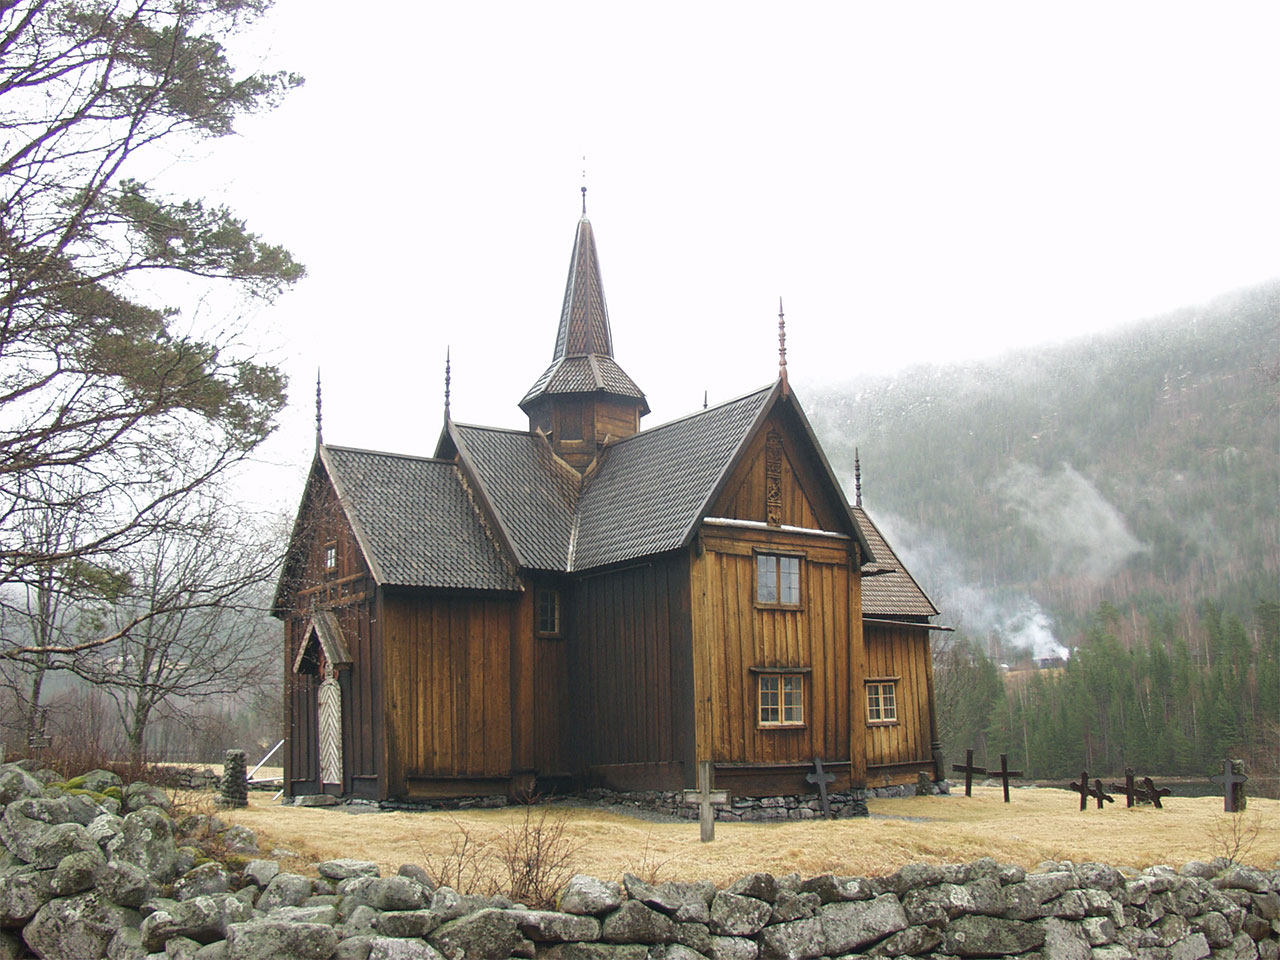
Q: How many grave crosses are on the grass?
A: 9